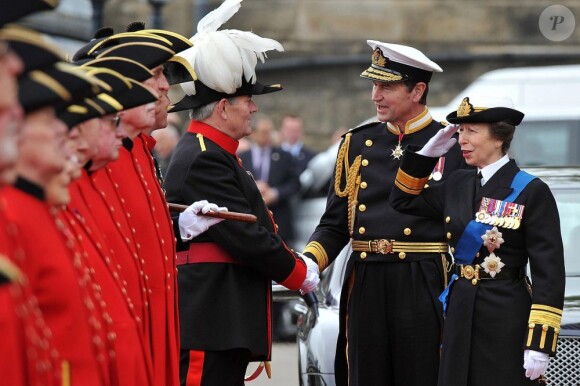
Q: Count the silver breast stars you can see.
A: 2